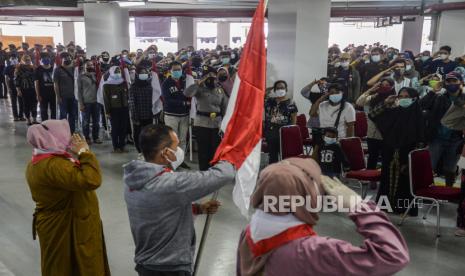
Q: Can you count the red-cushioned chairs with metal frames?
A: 5